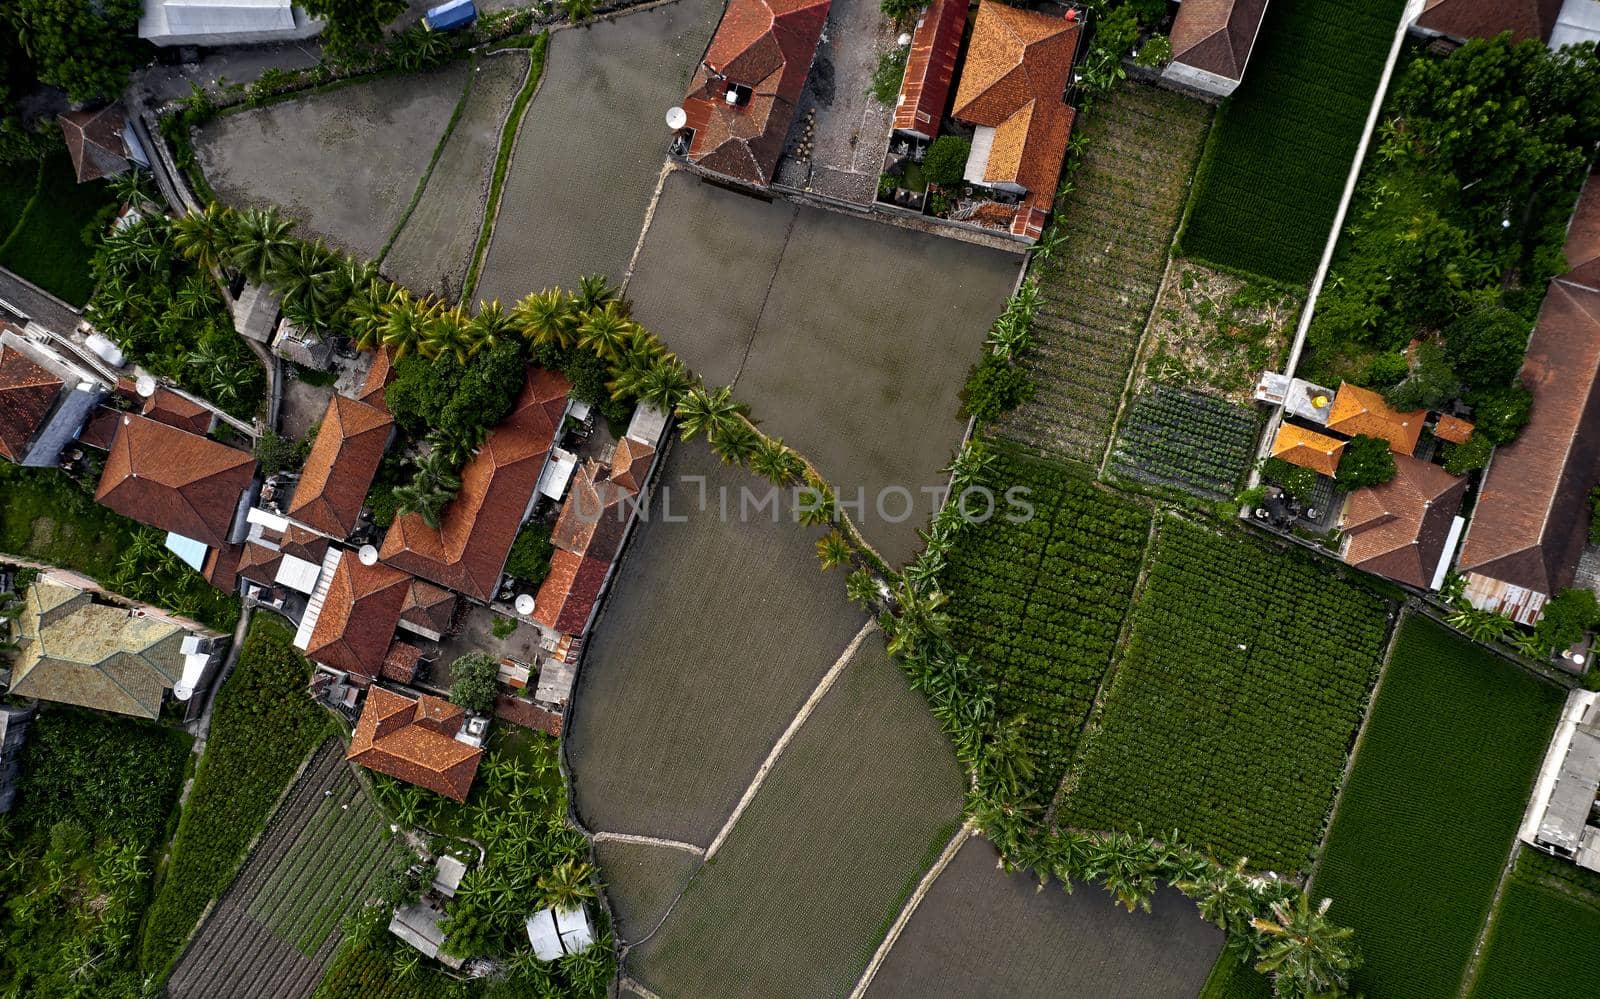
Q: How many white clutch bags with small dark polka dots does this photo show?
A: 0